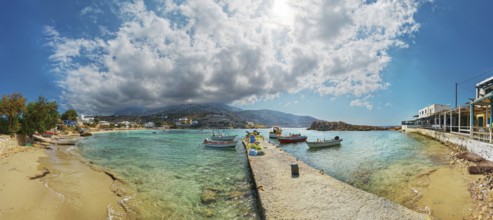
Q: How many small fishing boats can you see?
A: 5